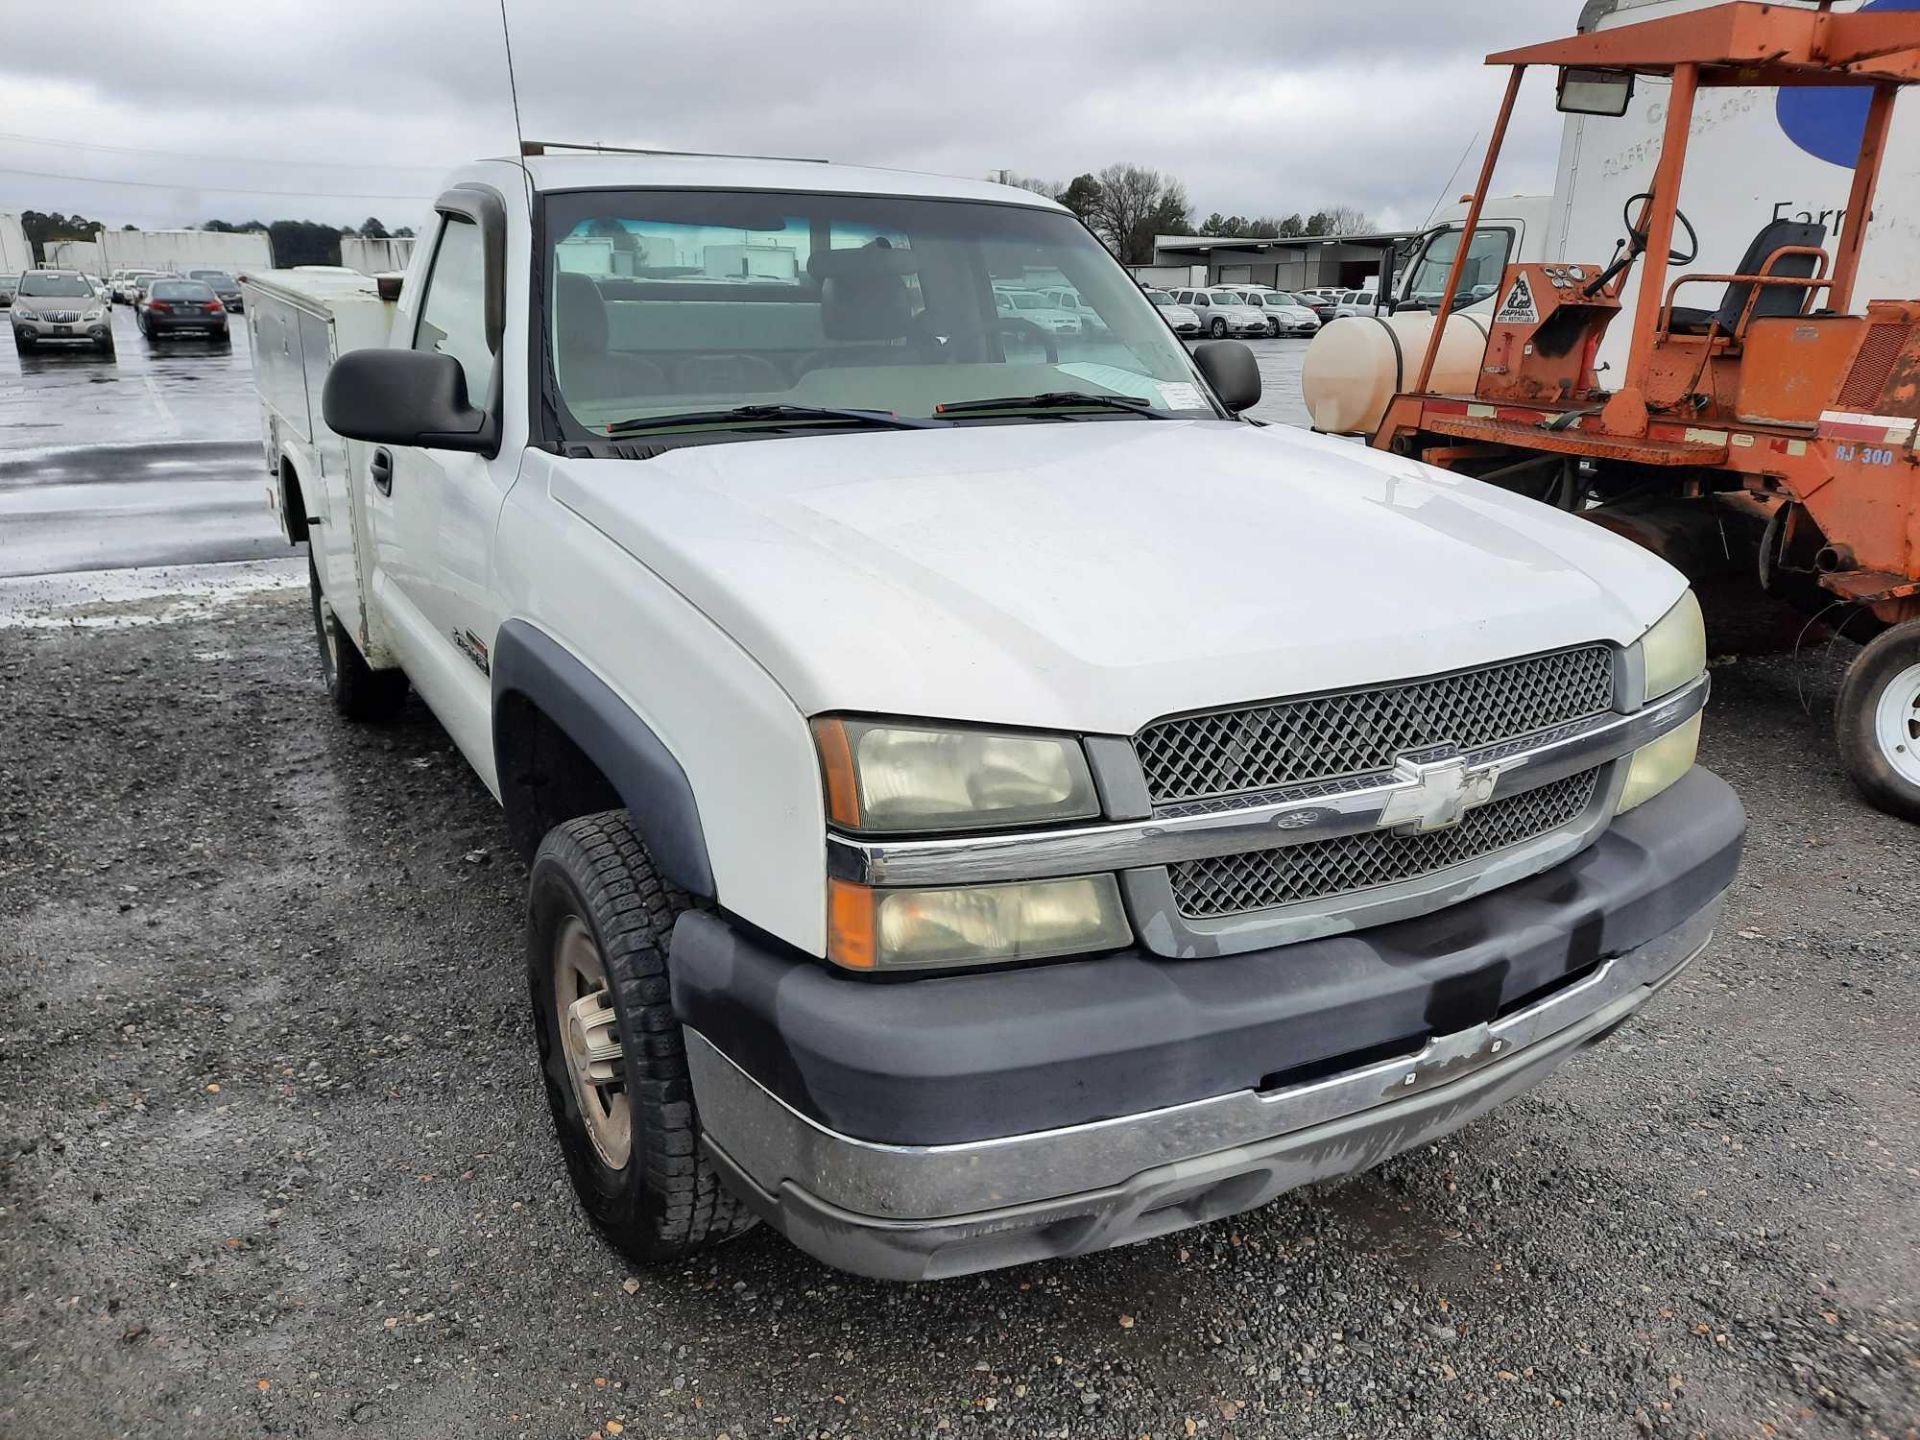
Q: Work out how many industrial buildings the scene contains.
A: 1